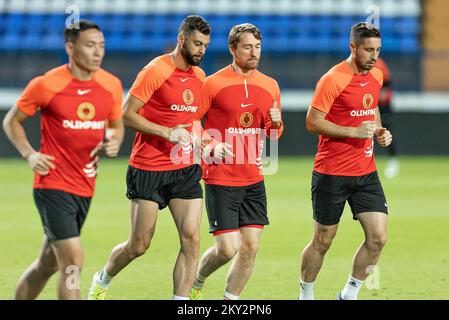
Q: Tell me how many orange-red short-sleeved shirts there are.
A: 3